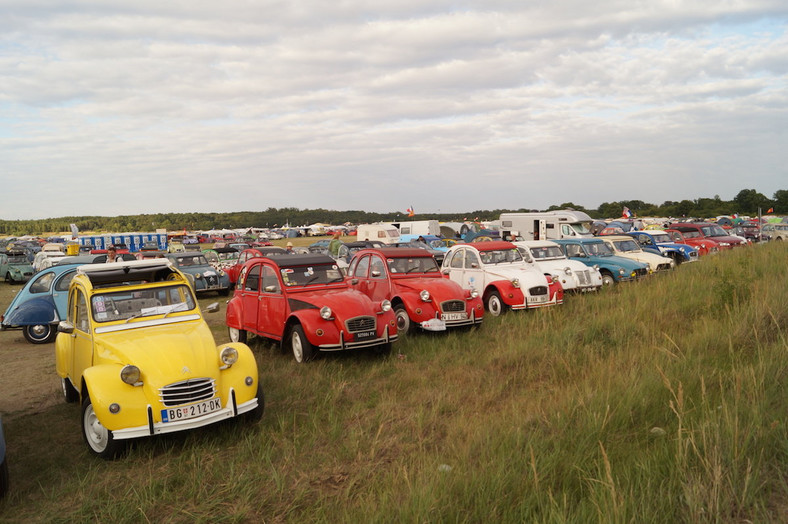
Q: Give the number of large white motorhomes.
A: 1